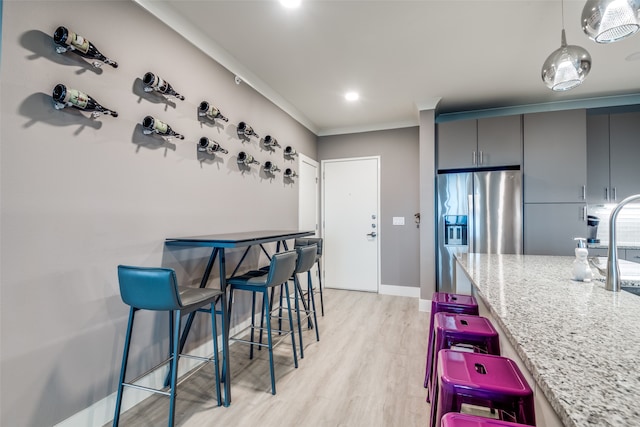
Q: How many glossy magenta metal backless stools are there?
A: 4